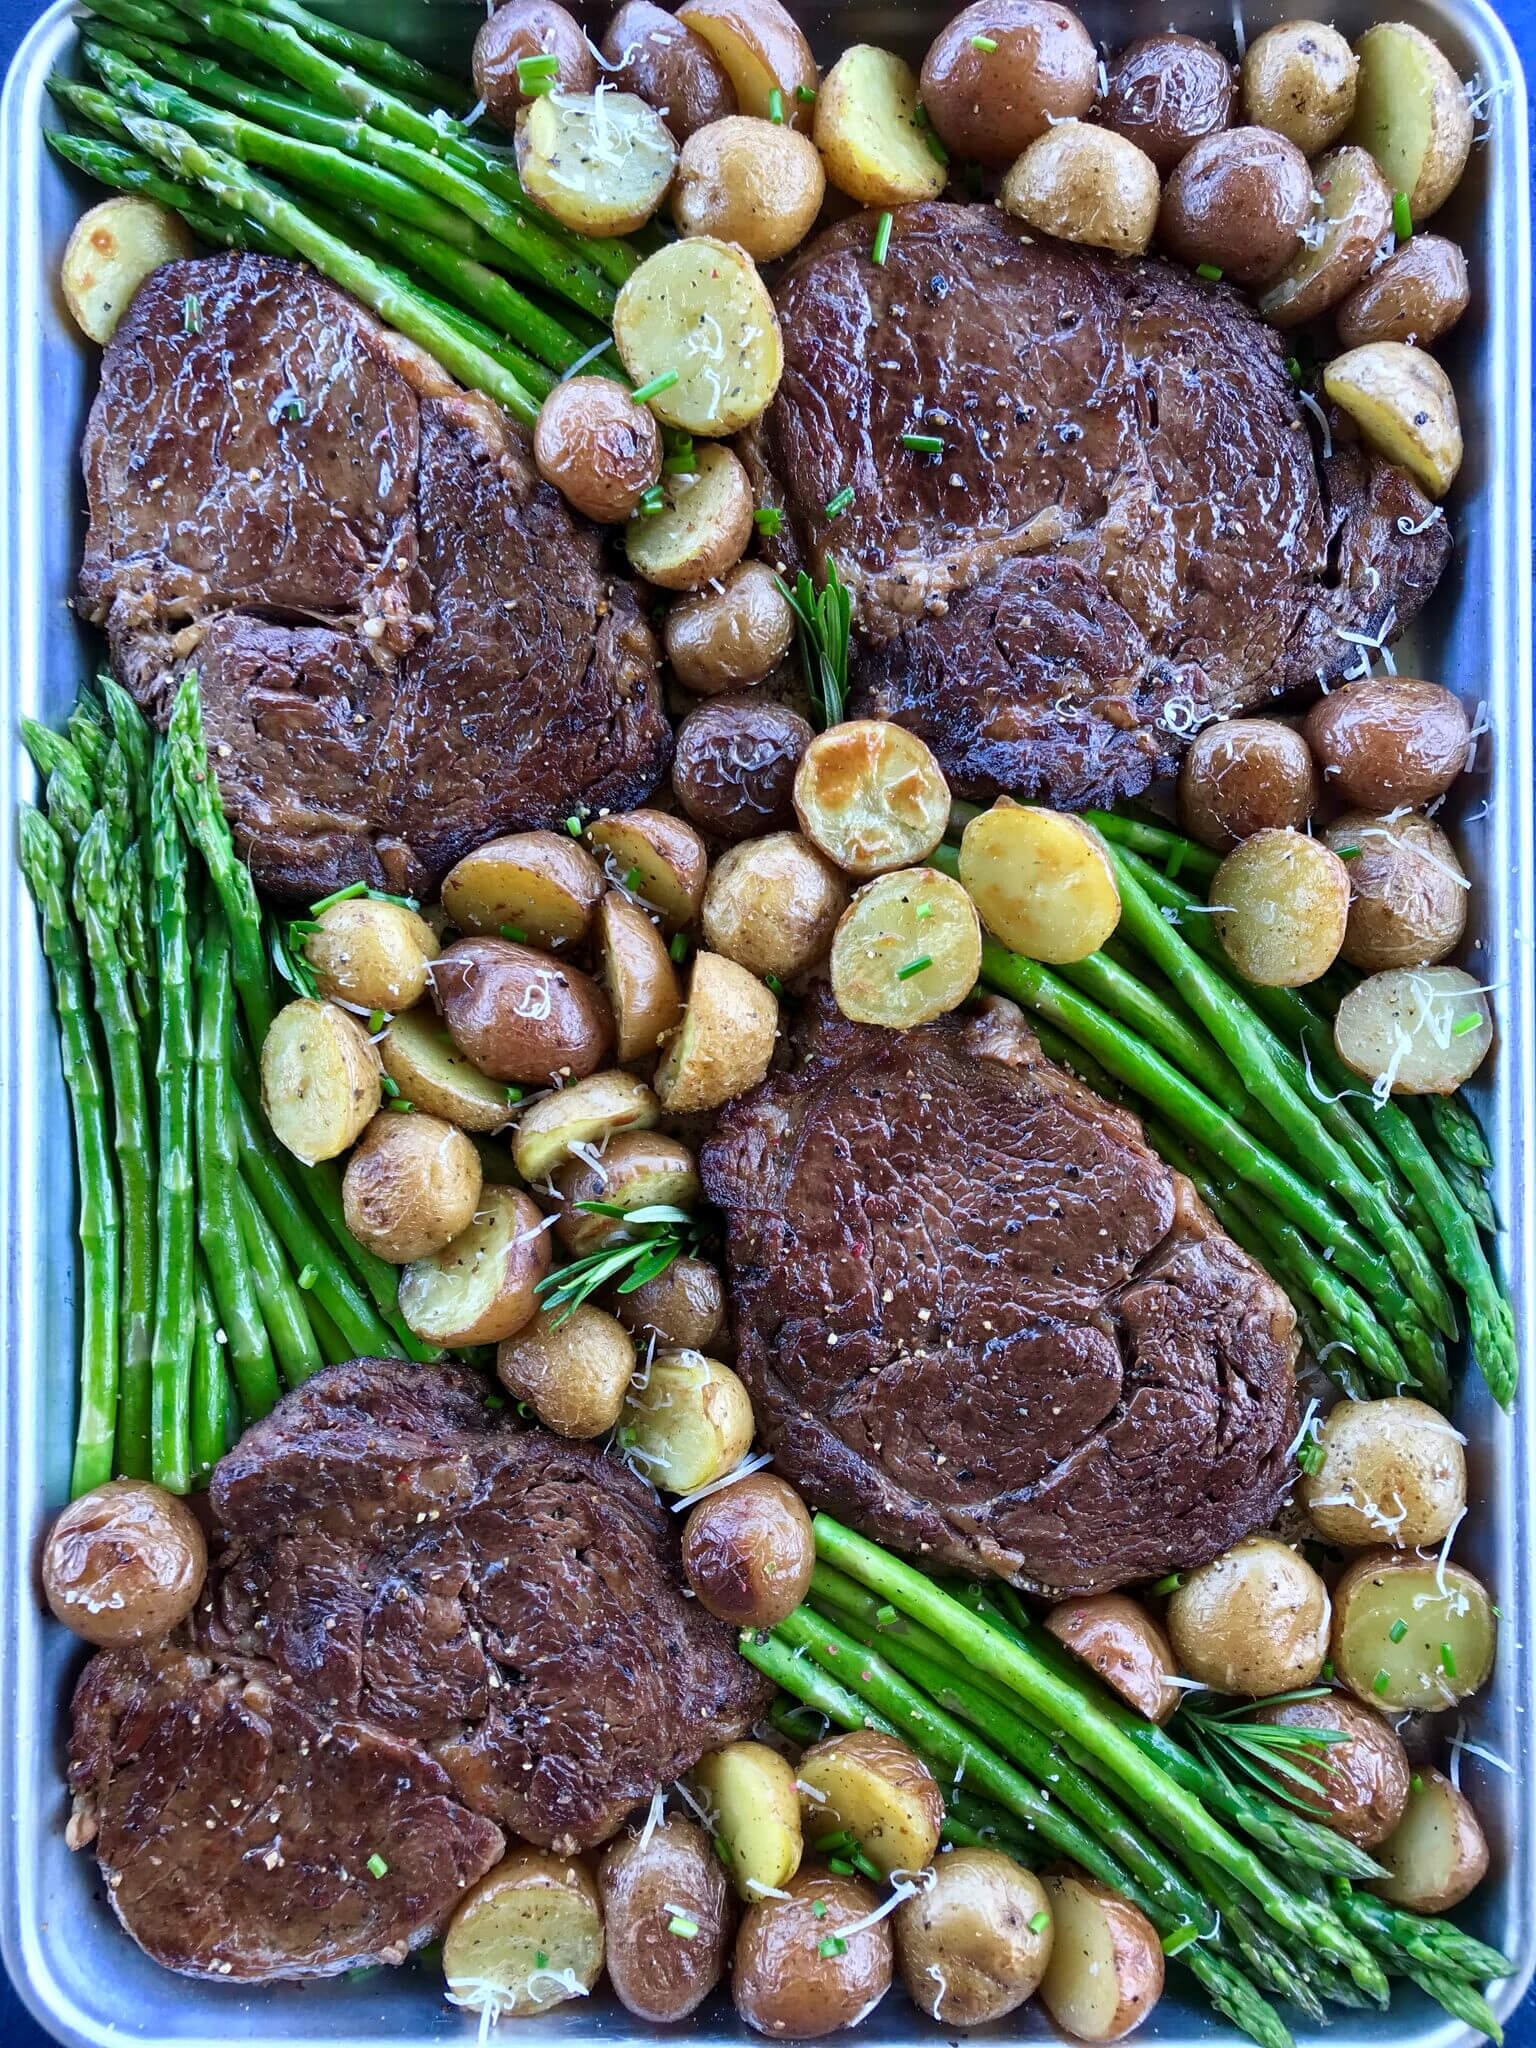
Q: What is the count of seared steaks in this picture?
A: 4